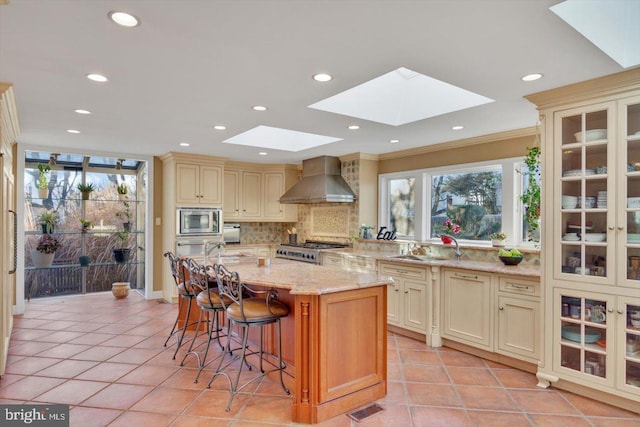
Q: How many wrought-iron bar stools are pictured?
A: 3